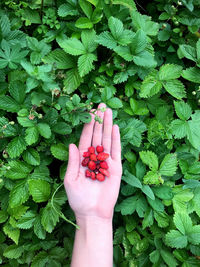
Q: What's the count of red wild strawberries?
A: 12